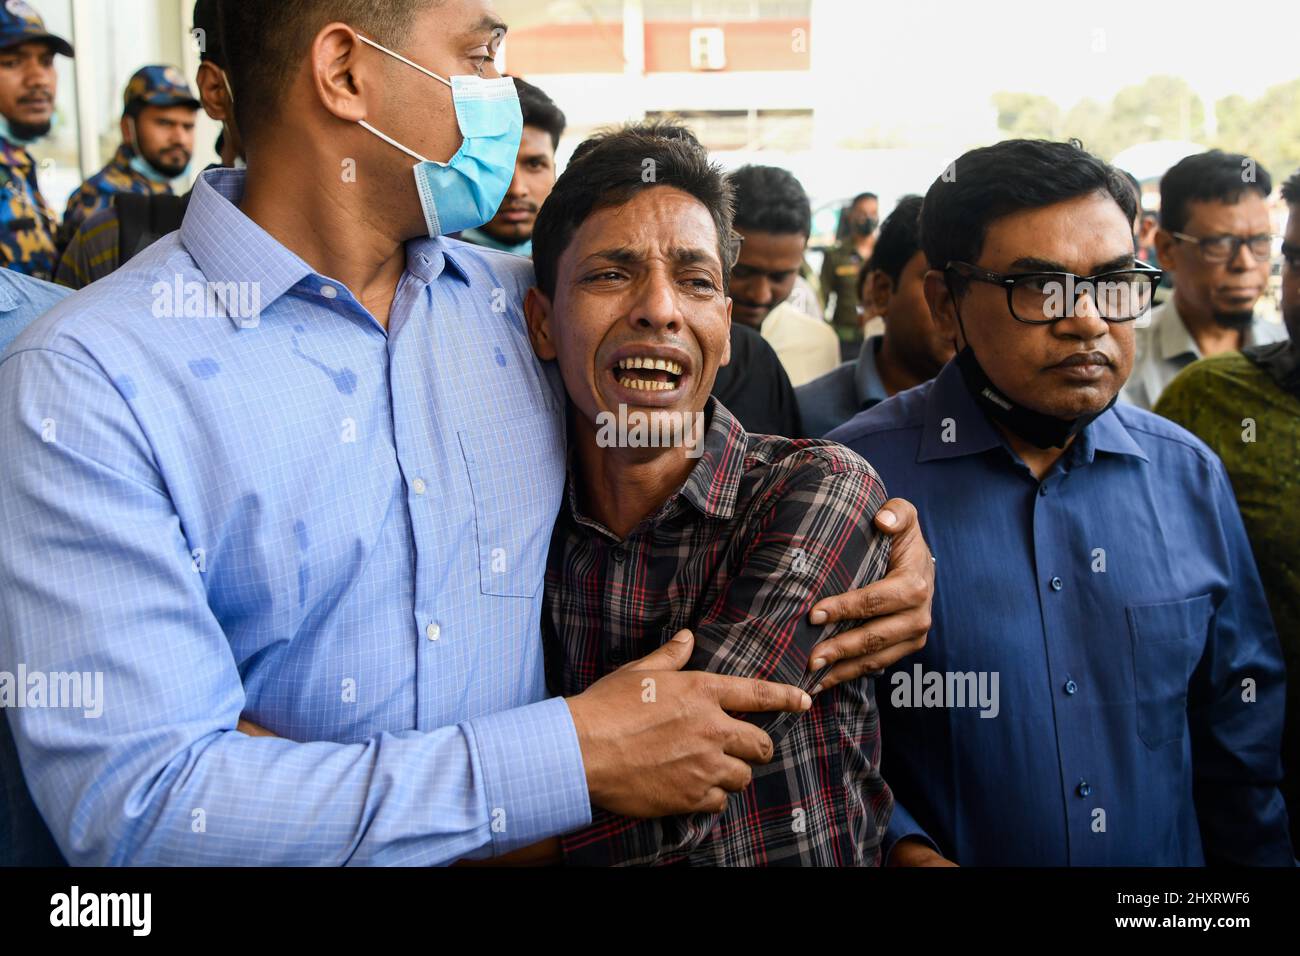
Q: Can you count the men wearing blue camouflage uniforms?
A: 2